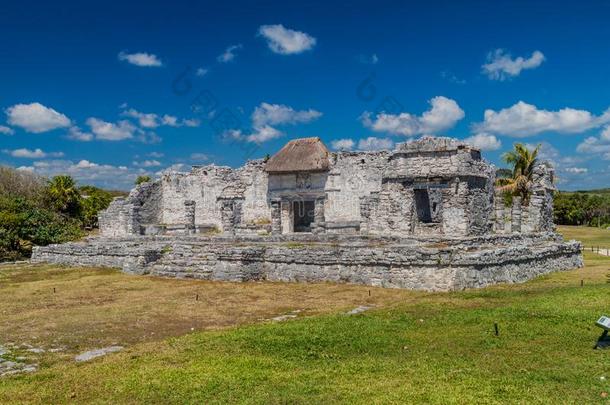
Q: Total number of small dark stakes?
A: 5